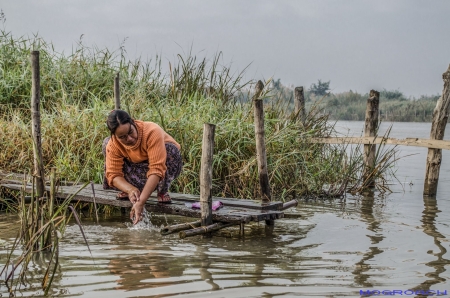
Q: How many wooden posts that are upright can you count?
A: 8